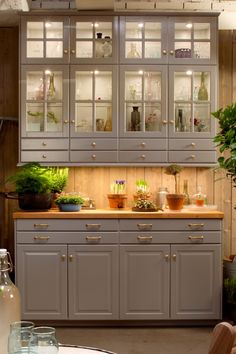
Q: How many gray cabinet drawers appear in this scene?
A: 12